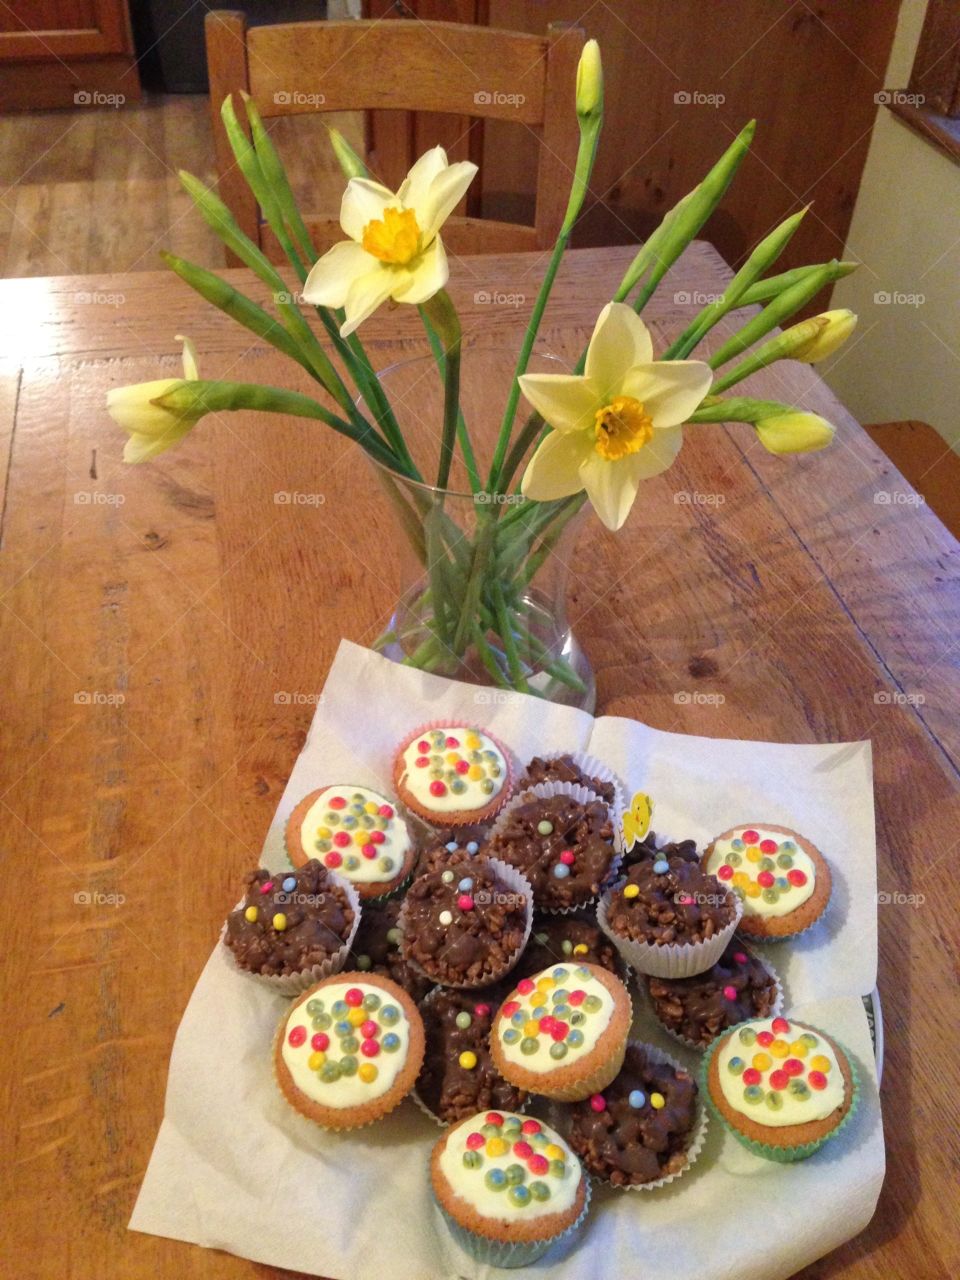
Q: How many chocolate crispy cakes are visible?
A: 12